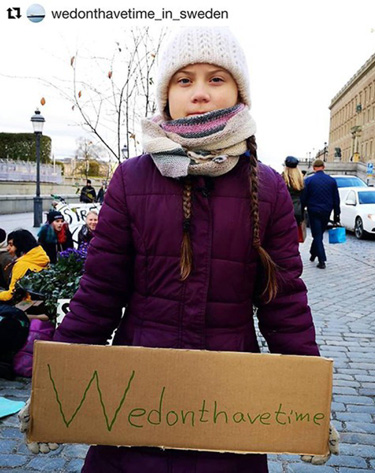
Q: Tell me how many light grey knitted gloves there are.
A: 2